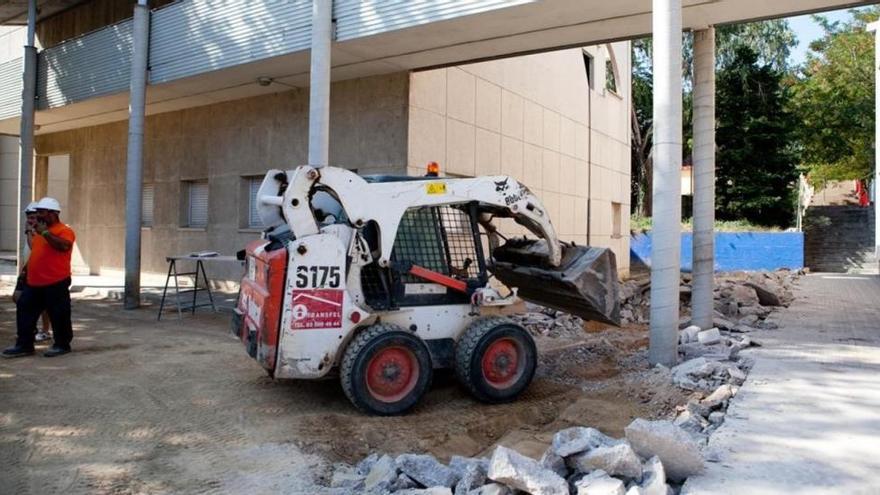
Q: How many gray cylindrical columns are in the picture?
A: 5